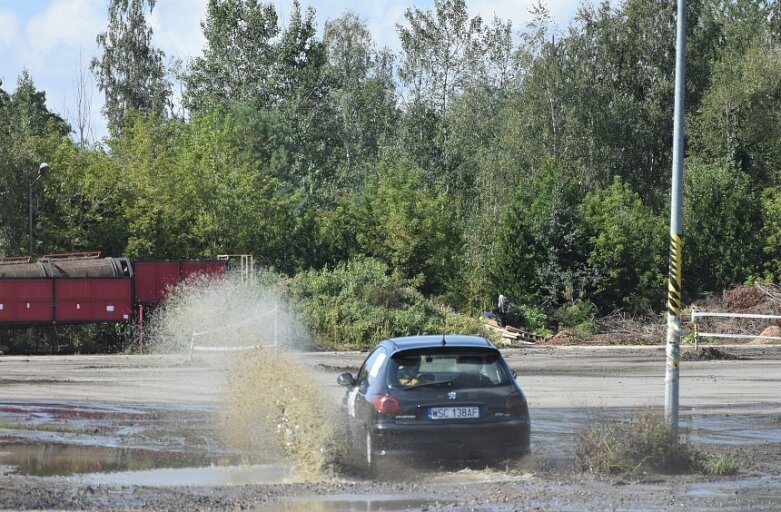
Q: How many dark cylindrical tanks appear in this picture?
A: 2